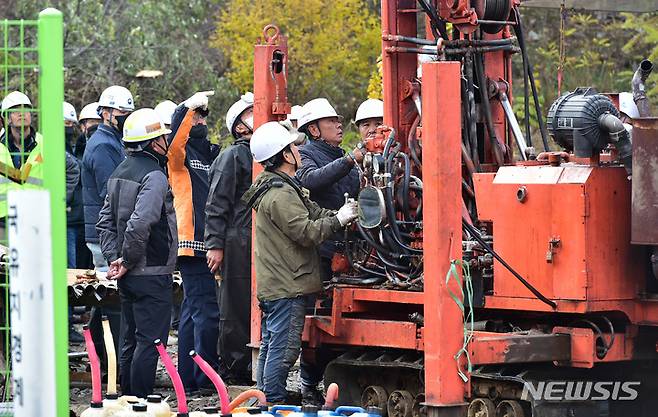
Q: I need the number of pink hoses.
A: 3